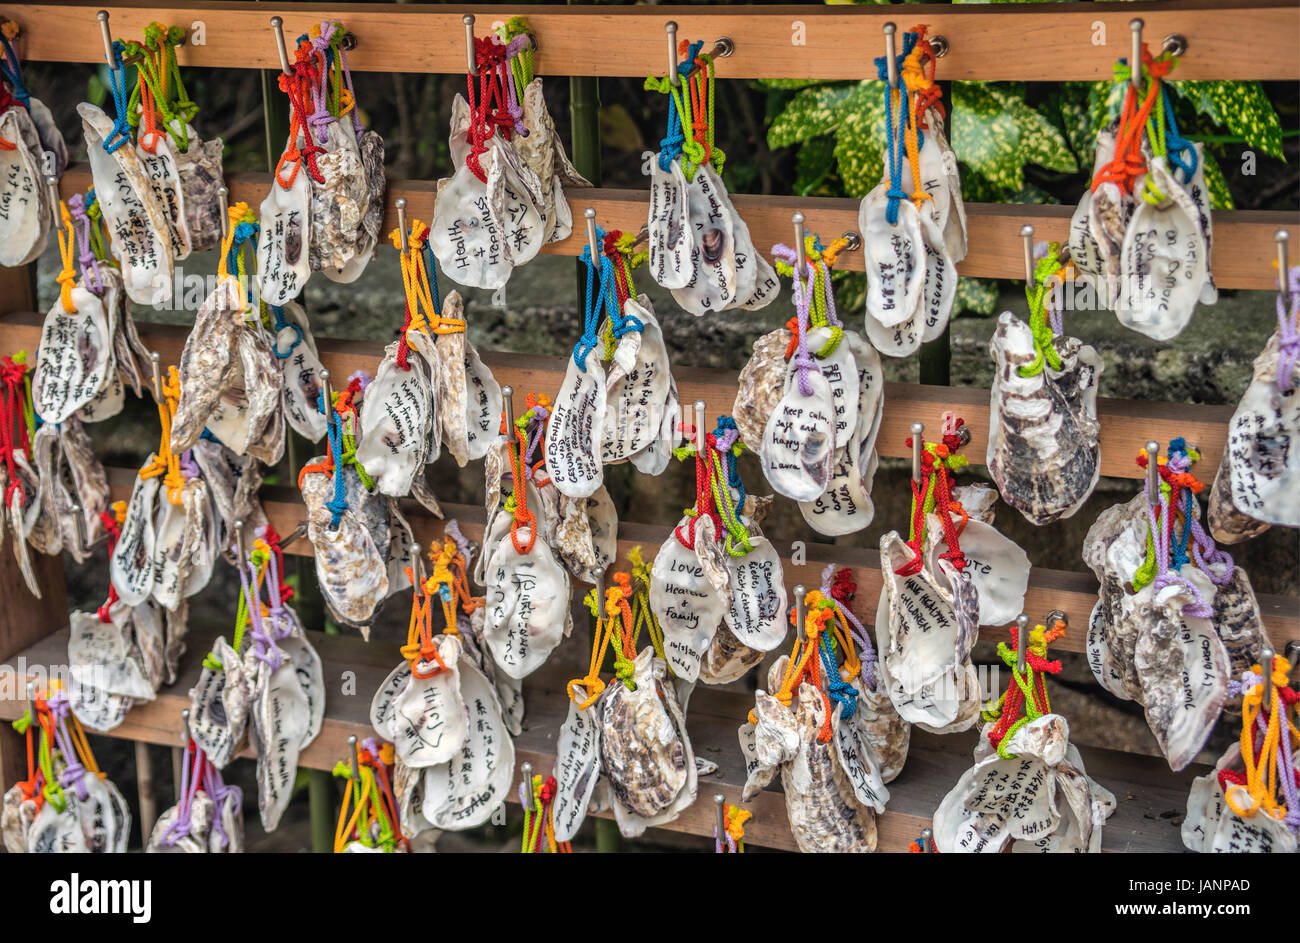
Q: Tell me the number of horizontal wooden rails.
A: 5